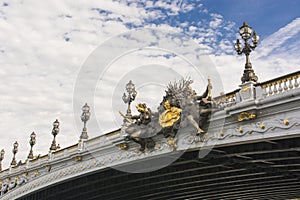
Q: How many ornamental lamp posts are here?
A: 7